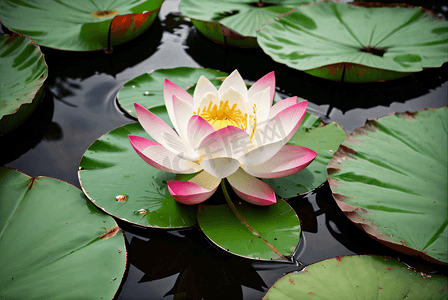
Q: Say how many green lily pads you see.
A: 11